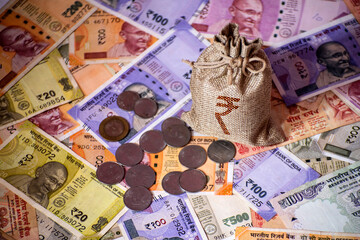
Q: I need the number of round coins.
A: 14